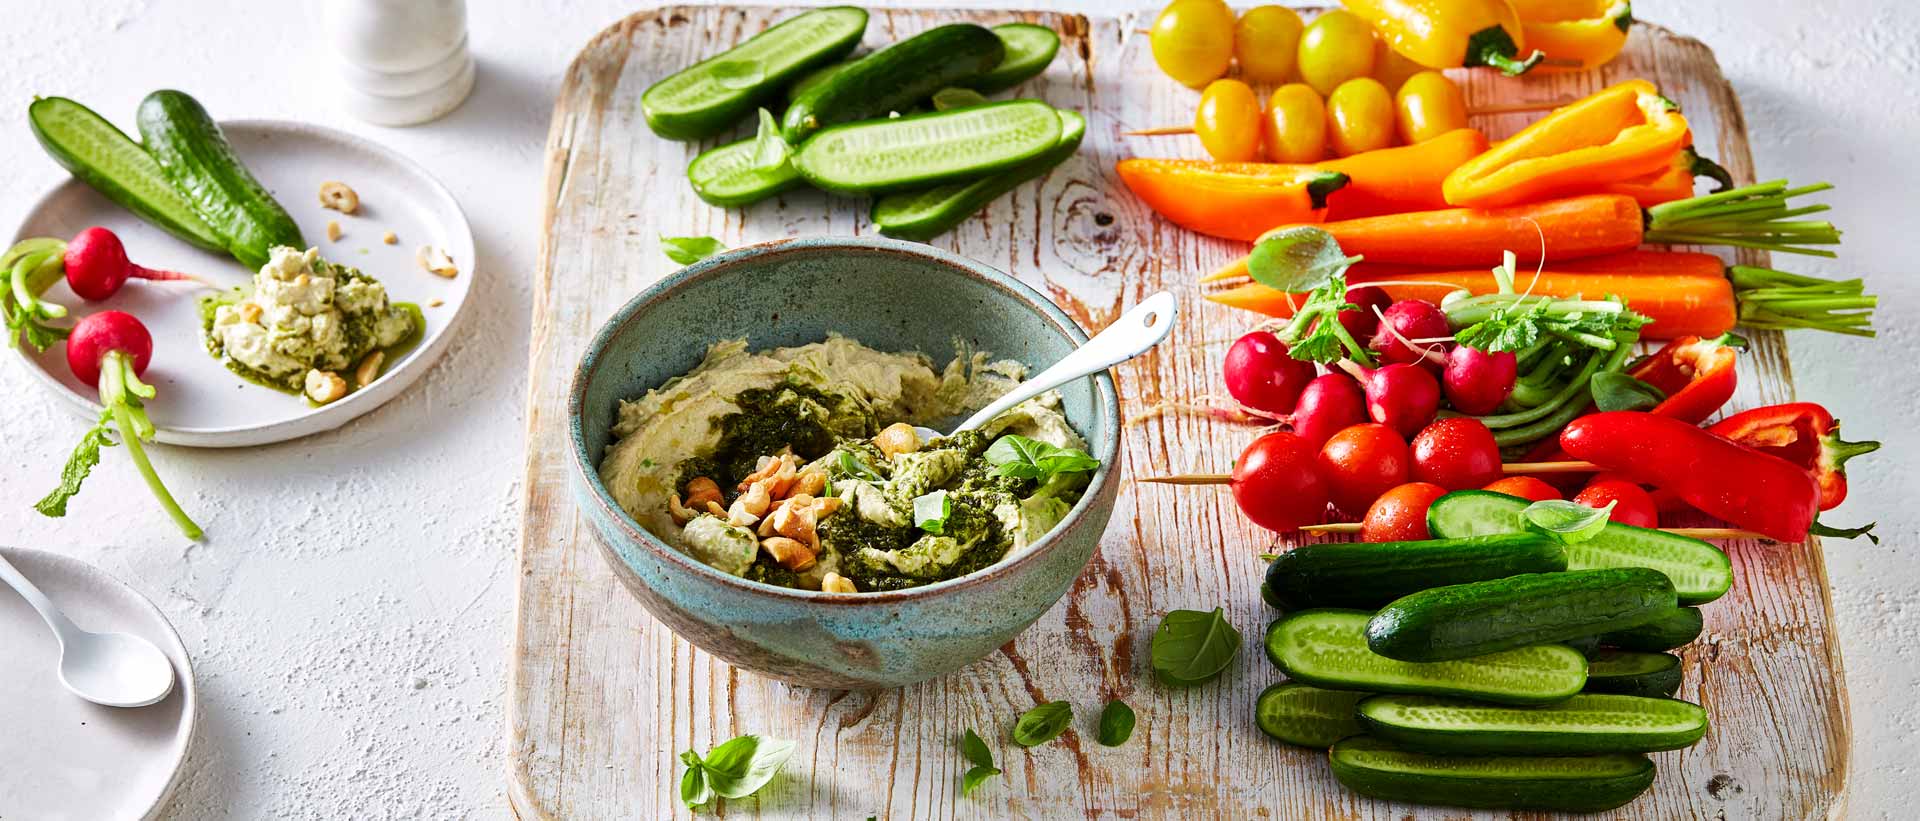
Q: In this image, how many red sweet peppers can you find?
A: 3